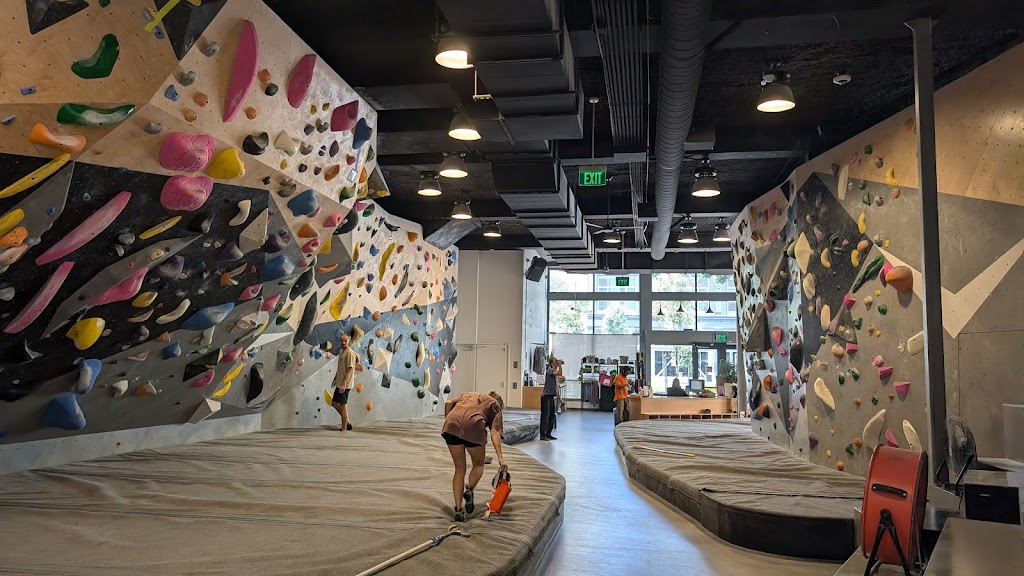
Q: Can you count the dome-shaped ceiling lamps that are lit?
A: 11